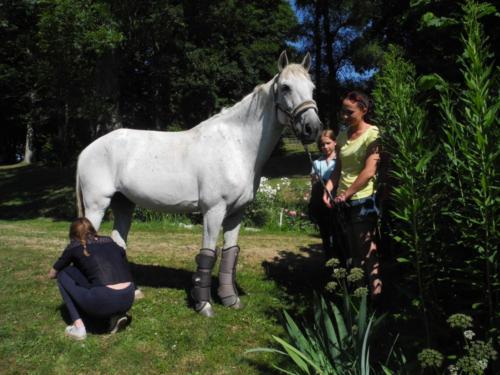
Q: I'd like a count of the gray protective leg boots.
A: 2